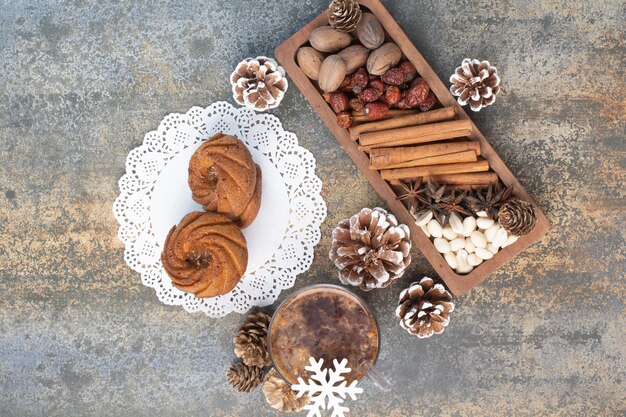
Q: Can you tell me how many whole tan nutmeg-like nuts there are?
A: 6